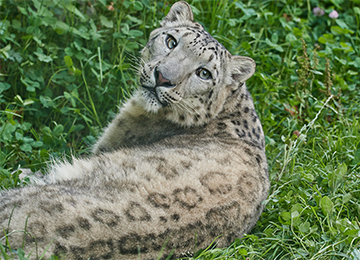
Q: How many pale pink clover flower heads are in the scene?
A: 2